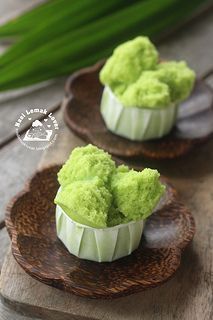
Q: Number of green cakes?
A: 2